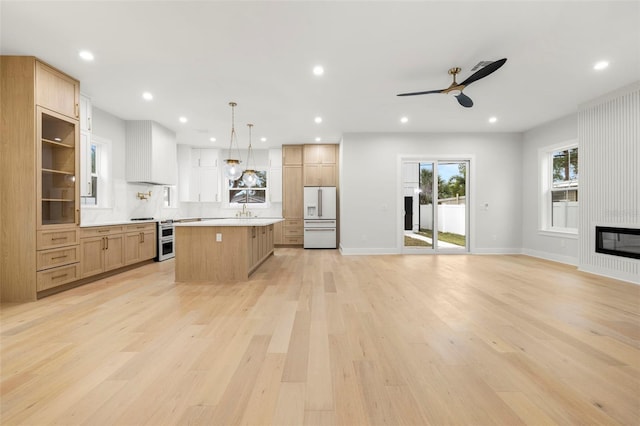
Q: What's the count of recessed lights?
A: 11